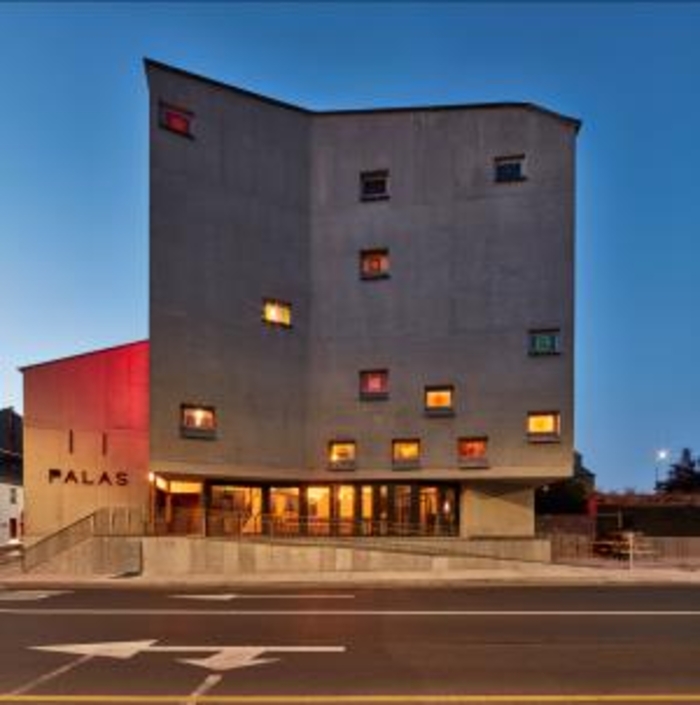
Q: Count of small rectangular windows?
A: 13